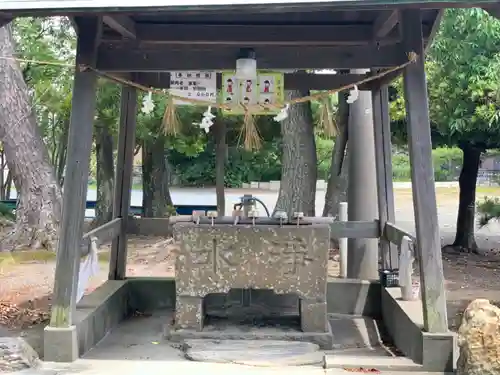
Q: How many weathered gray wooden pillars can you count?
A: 4